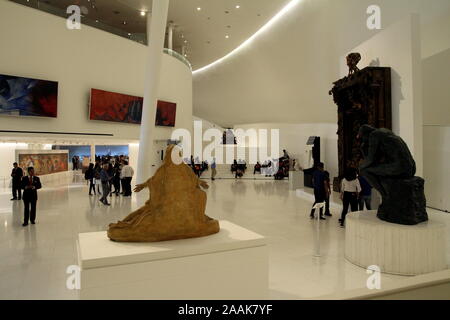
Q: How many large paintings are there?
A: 3